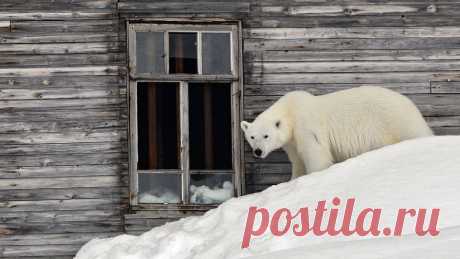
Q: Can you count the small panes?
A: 5